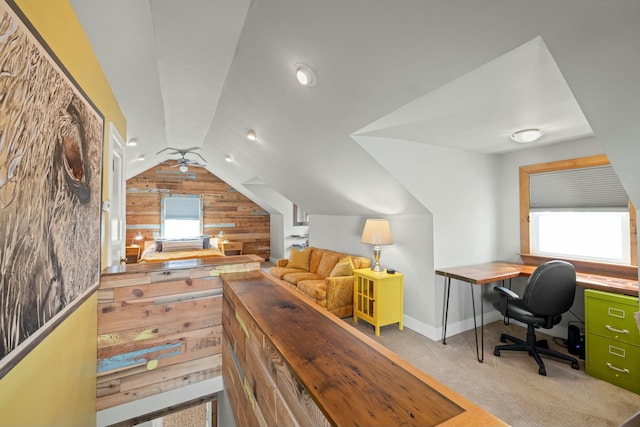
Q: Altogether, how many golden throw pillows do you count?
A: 2